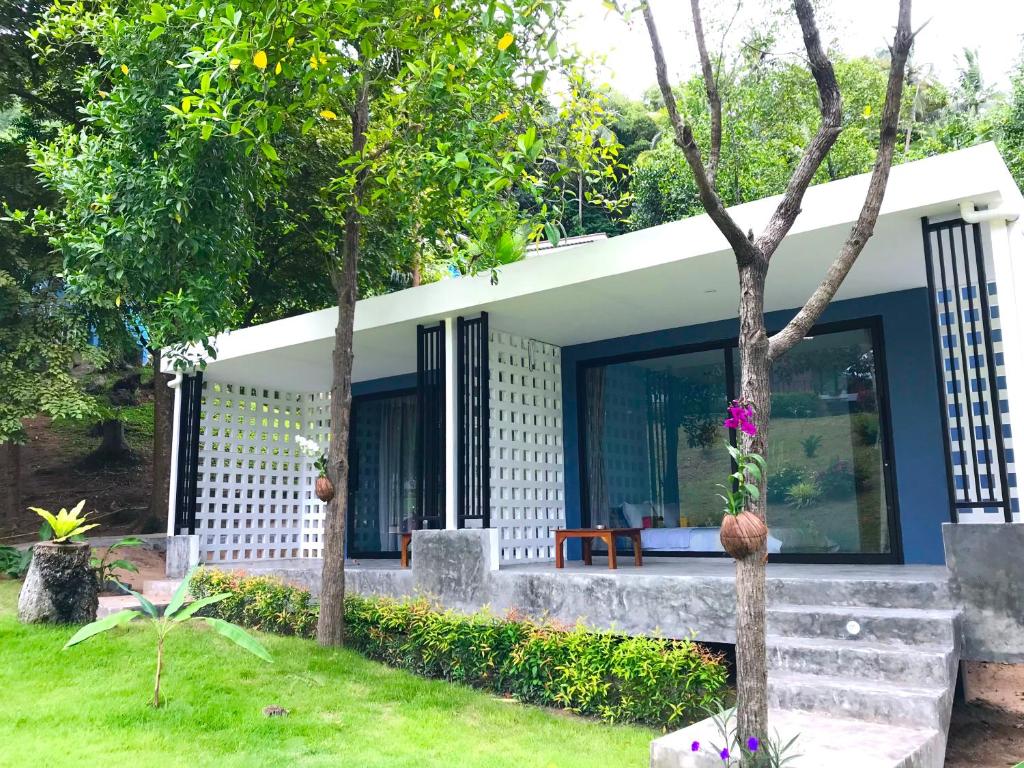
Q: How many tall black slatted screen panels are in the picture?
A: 4